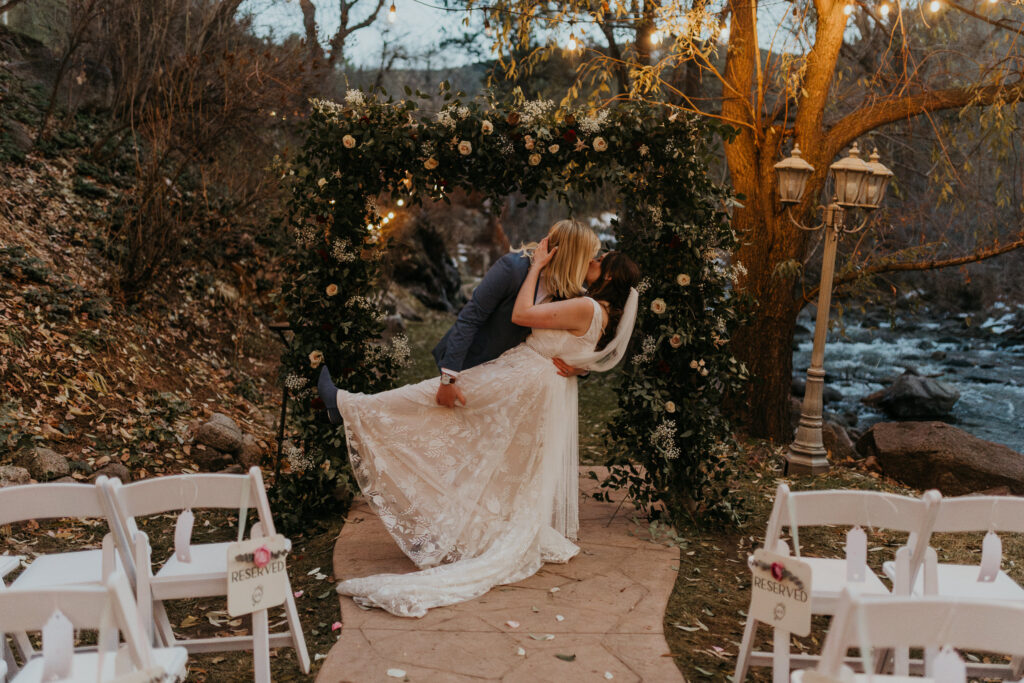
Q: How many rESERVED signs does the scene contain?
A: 2